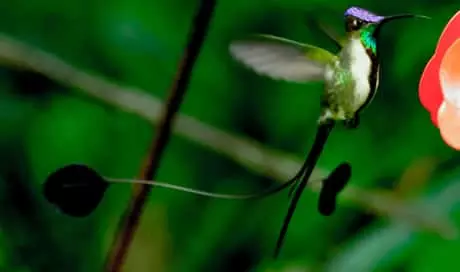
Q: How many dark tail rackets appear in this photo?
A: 2